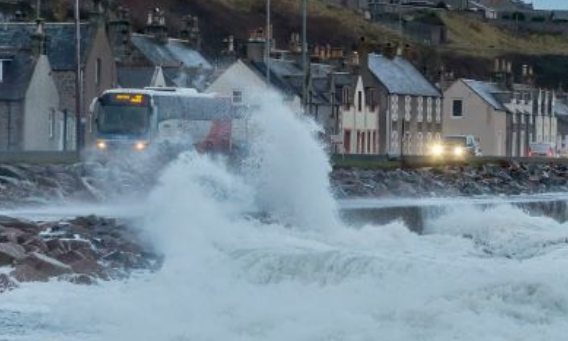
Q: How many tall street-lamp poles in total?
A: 3